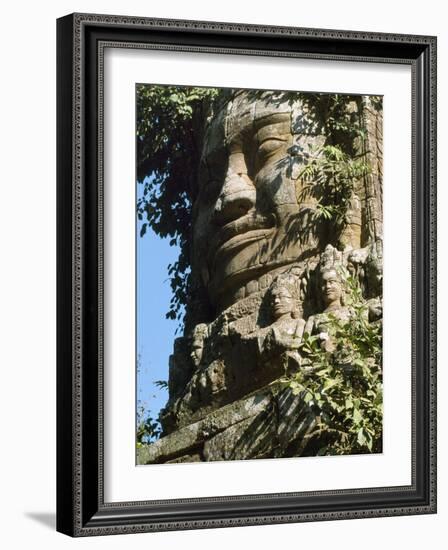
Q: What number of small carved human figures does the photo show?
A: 3